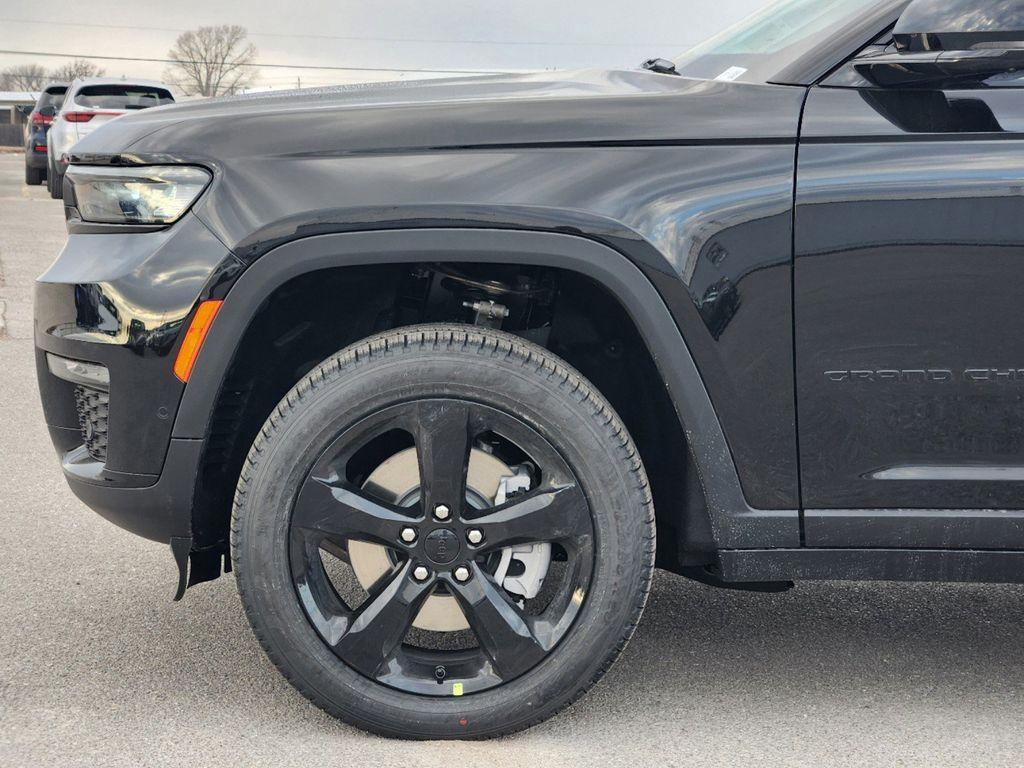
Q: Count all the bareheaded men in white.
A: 0